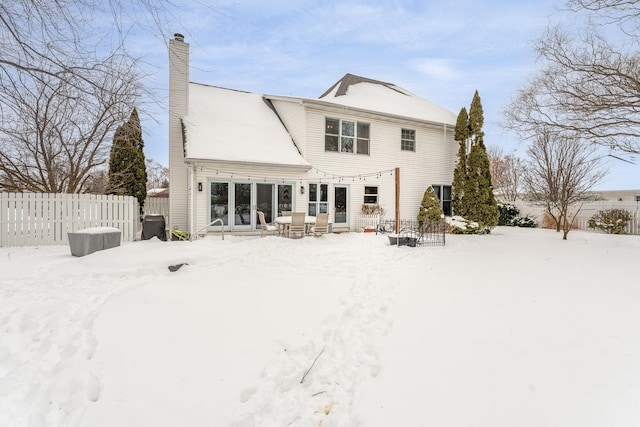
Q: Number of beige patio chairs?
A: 4